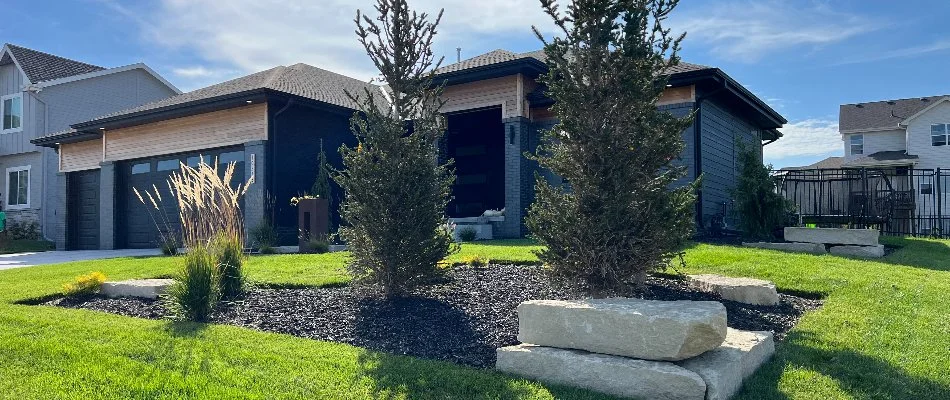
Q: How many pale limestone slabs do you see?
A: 8